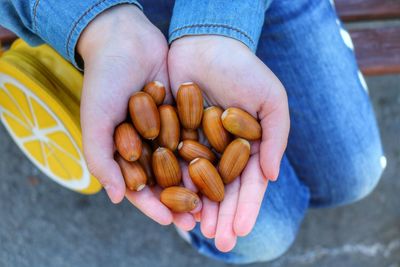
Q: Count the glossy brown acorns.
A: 15